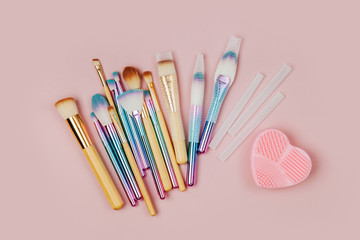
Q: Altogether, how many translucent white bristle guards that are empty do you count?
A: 3